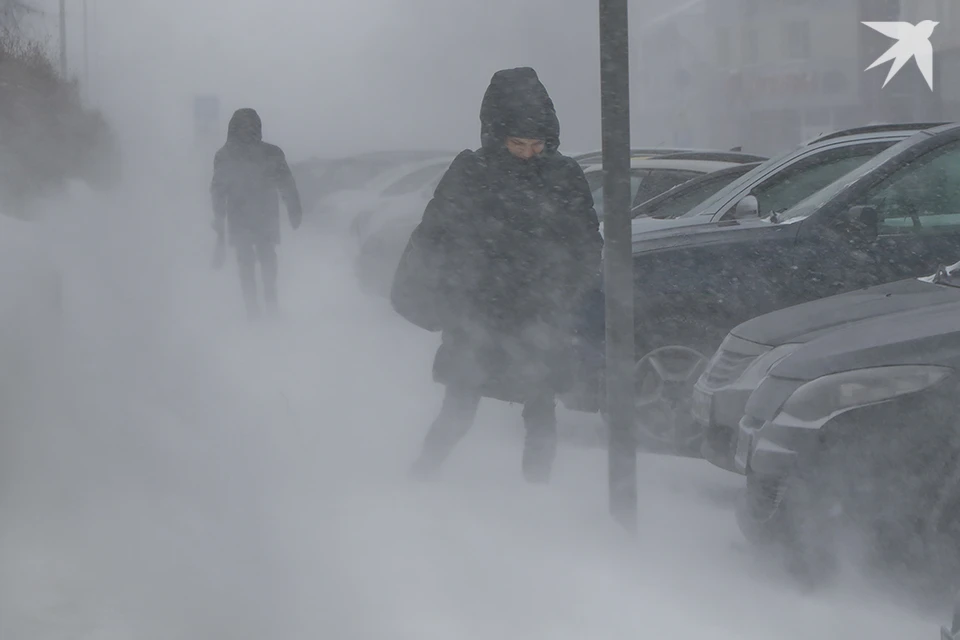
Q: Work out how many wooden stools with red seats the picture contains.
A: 0